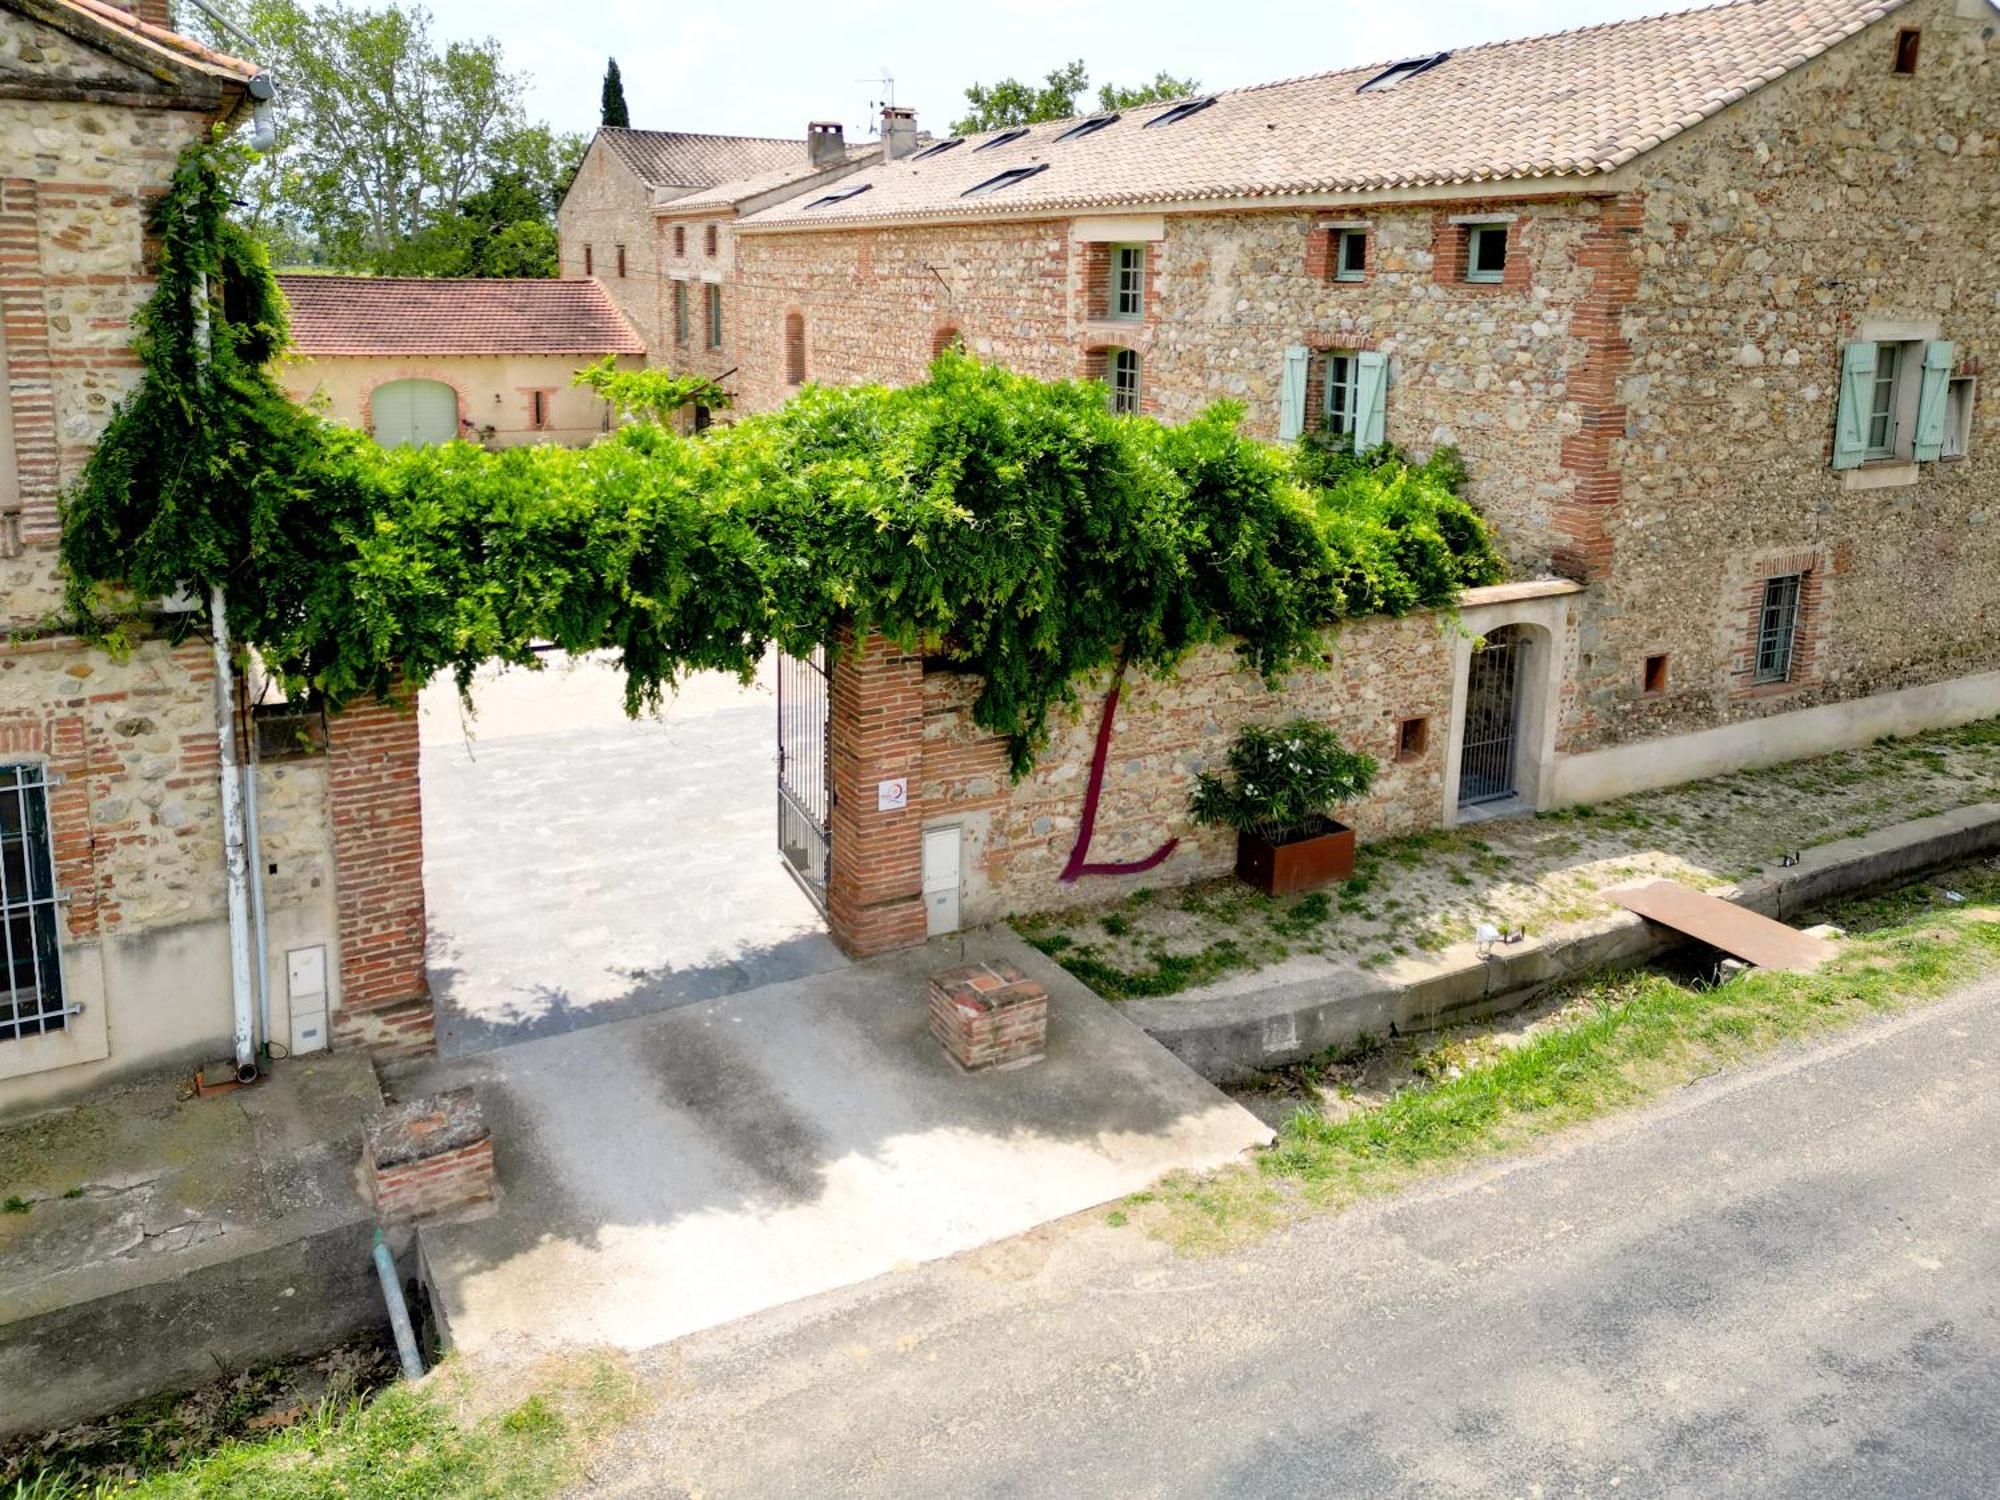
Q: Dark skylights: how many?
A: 7